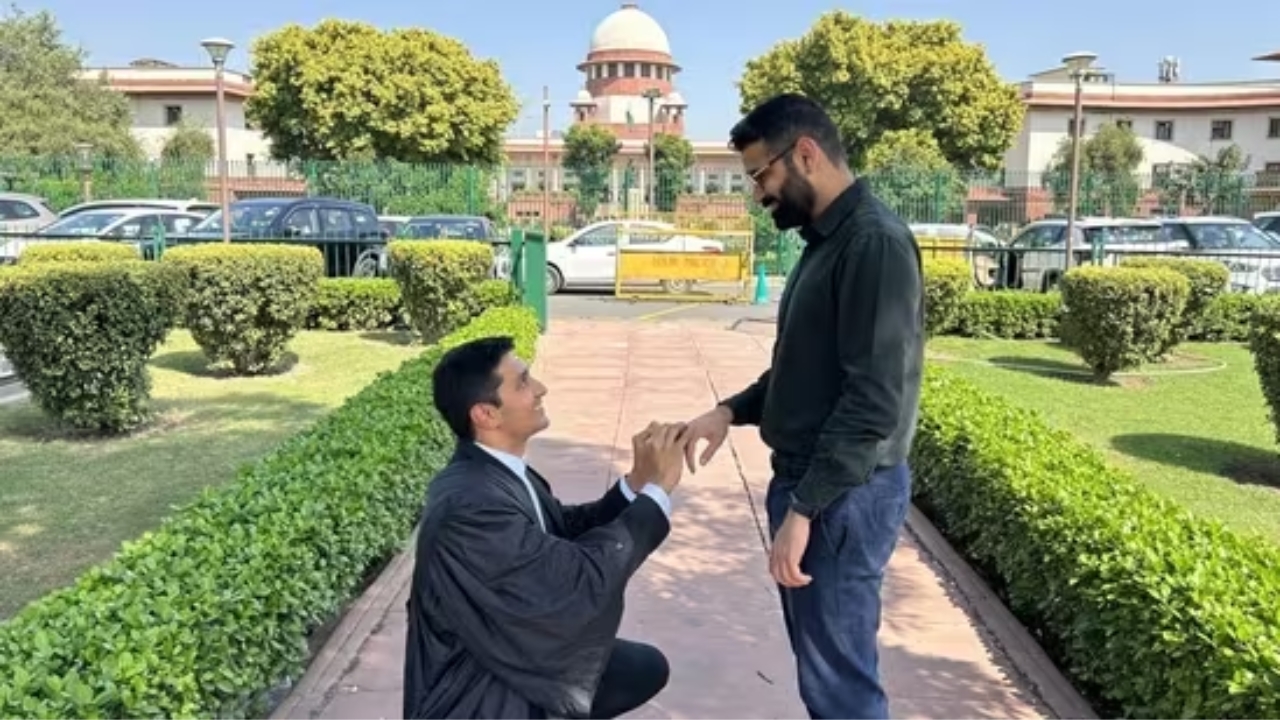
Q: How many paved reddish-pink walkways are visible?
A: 1